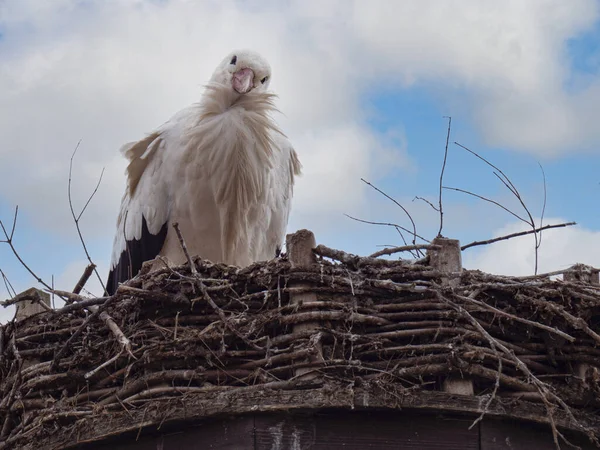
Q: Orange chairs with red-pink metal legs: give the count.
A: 0